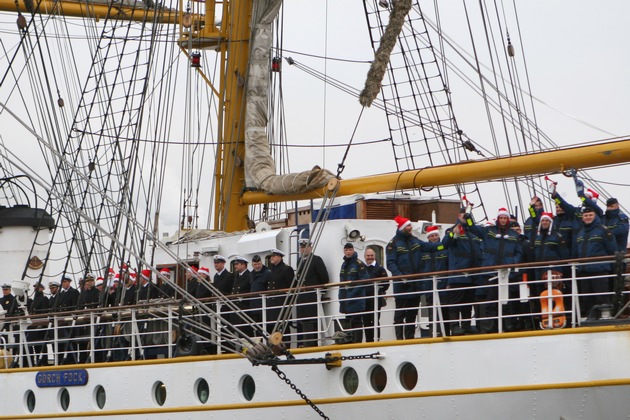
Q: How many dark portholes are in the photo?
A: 9